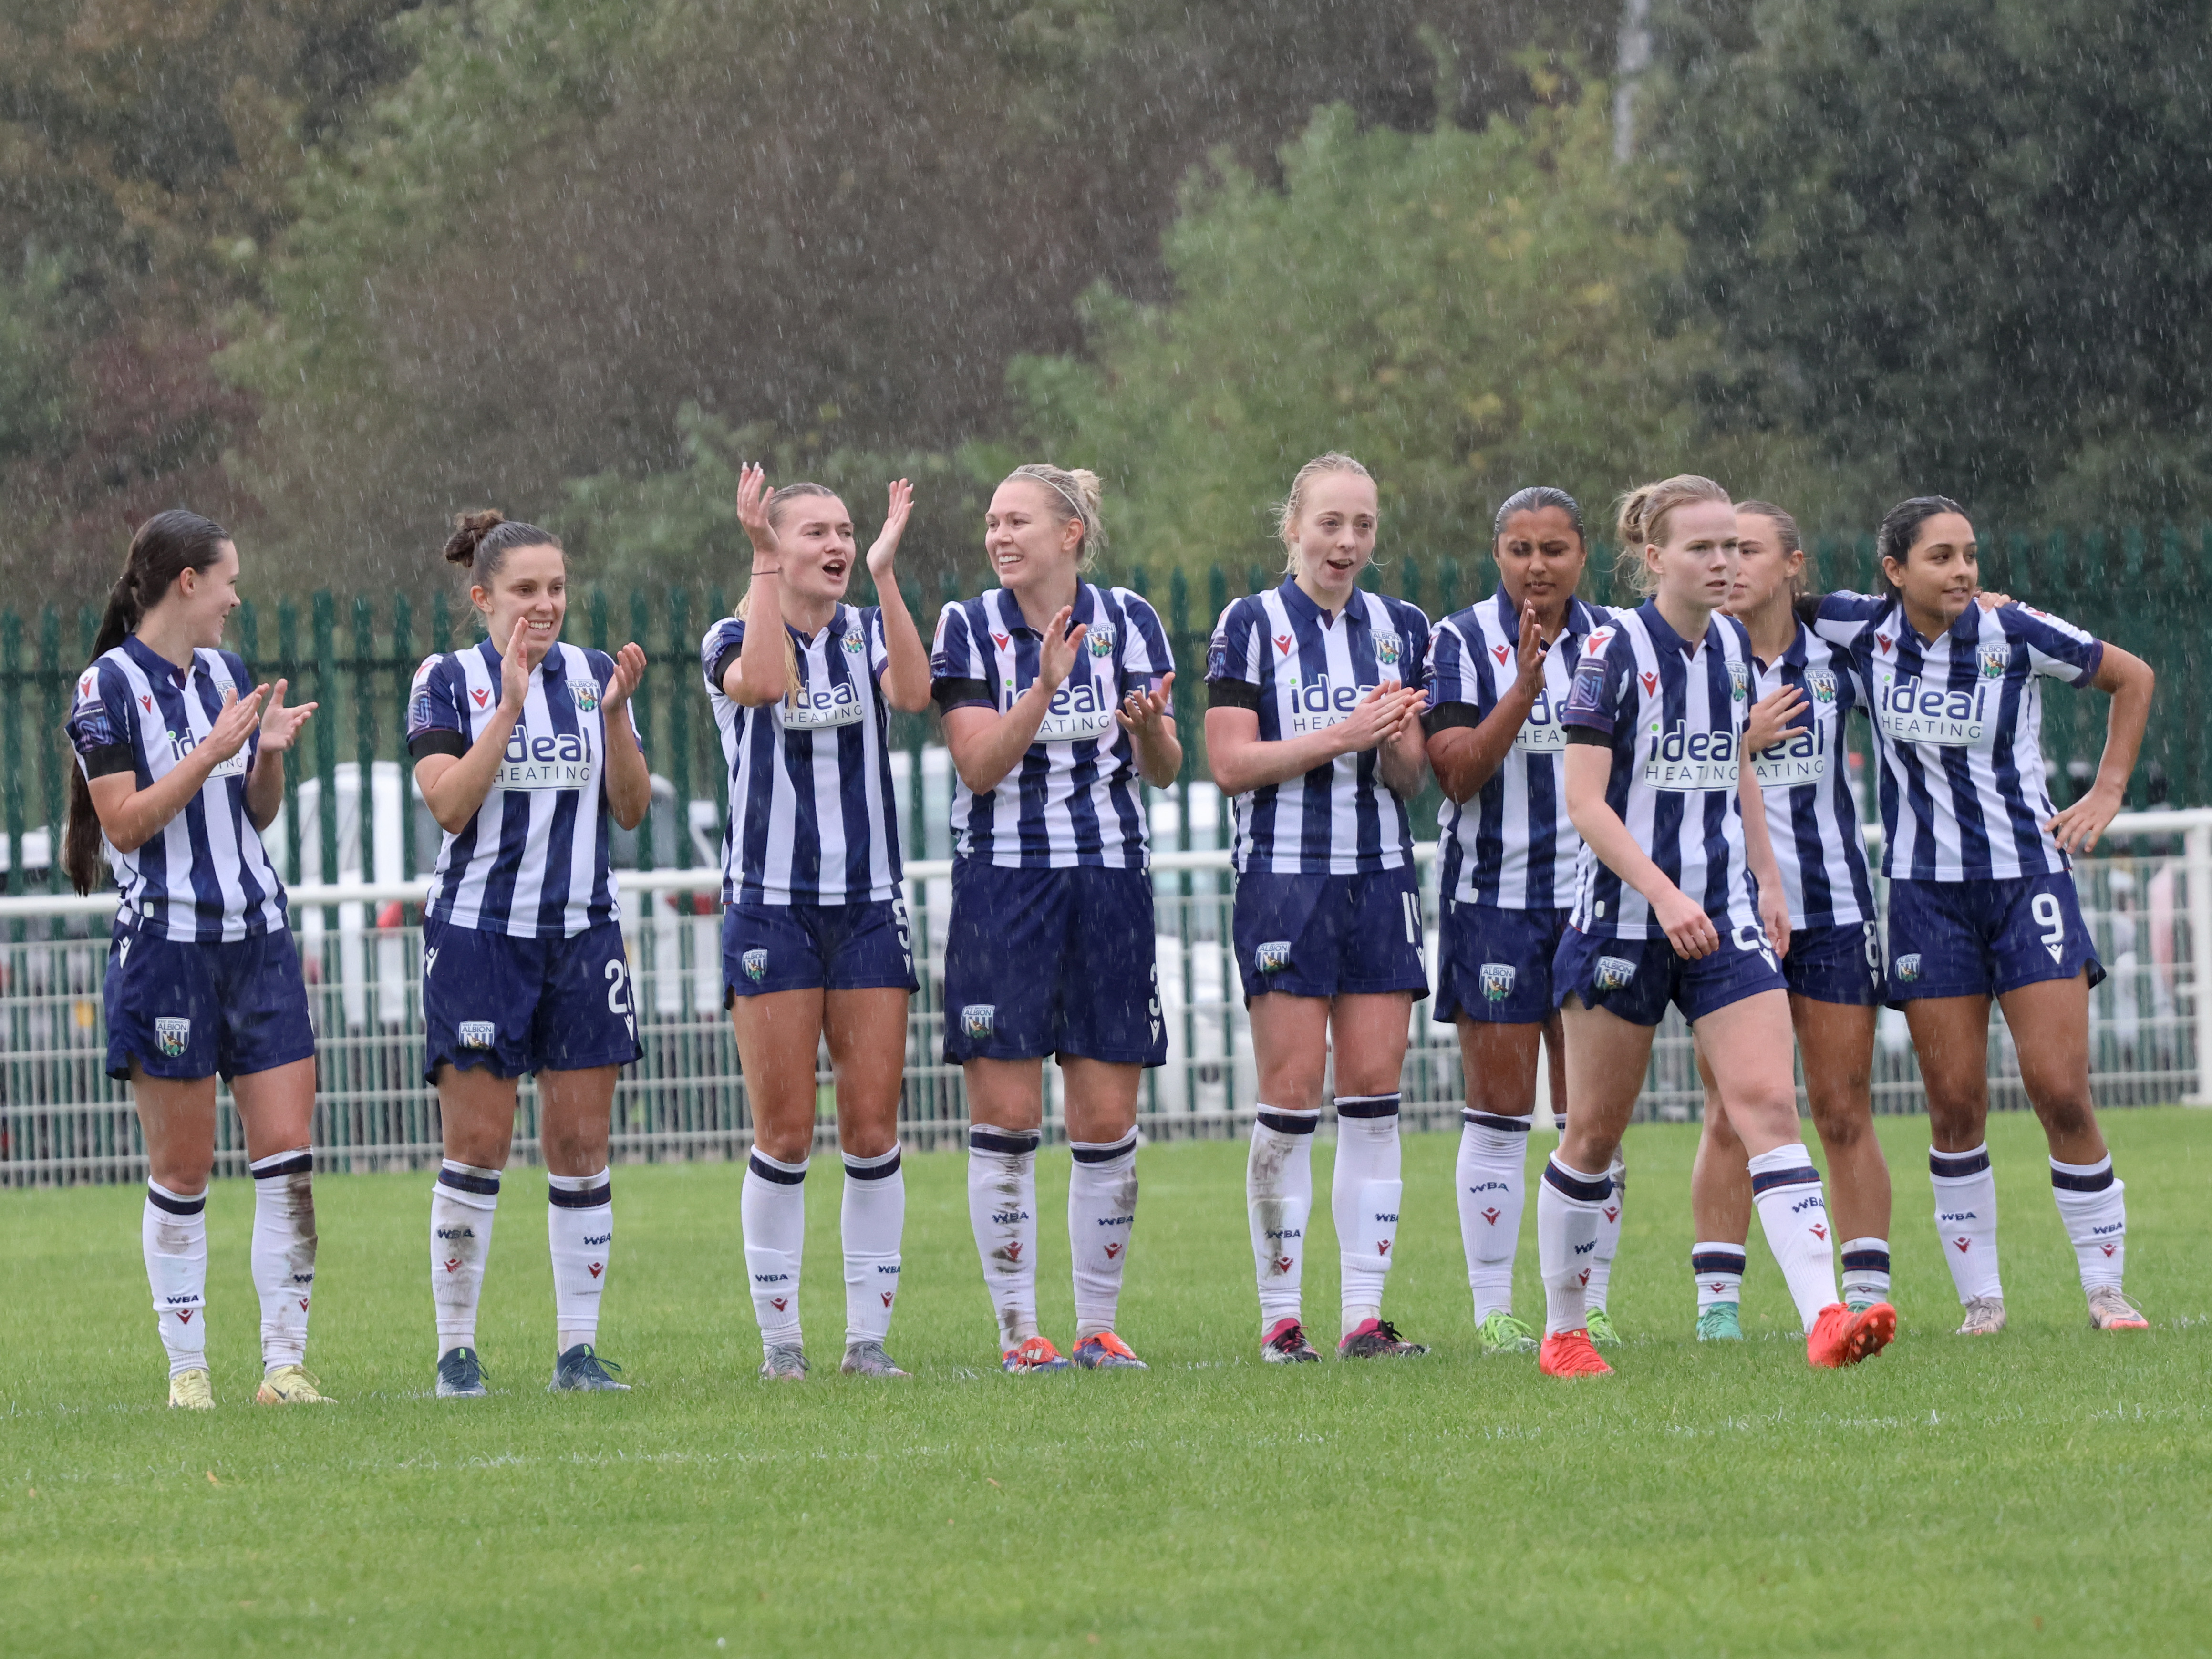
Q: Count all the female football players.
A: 9